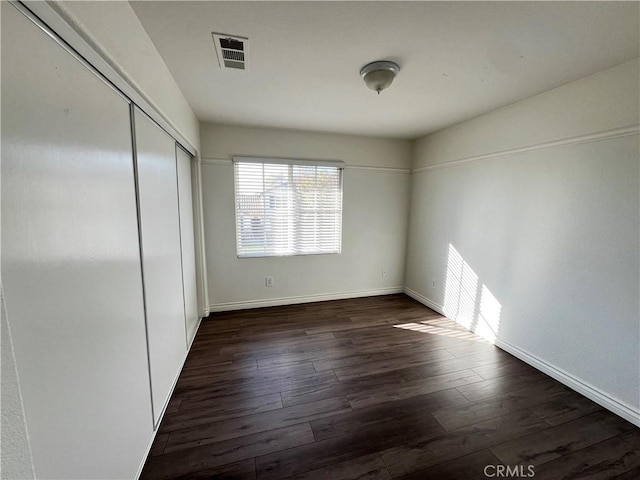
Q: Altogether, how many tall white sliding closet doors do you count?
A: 3